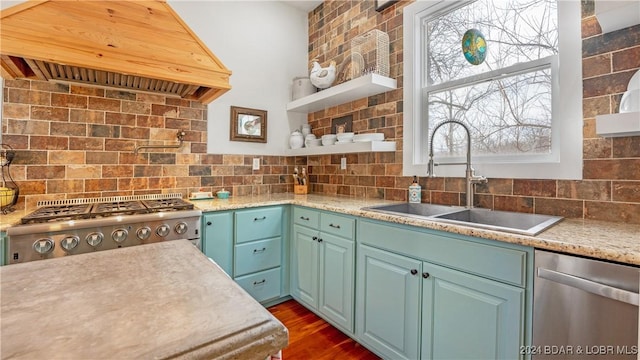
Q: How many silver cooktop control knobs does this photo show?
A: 7